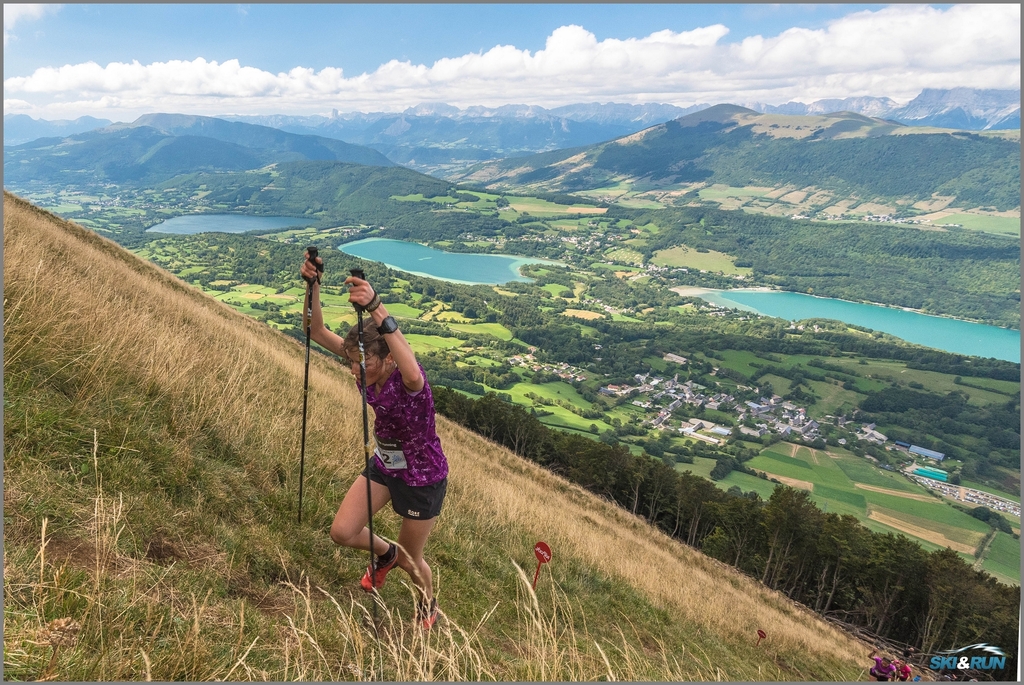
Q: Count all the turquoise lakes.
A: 2